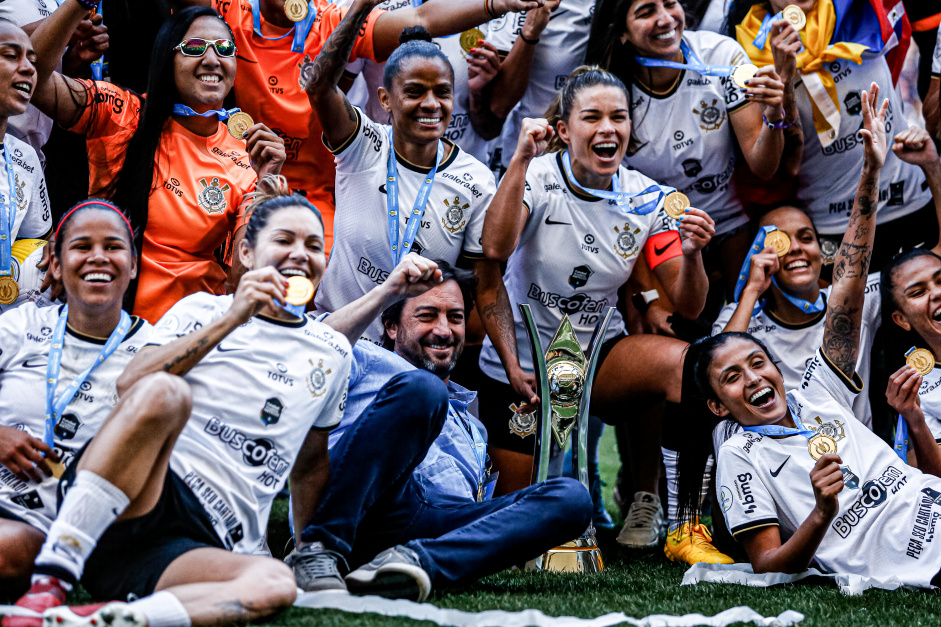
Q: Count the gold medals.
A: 12